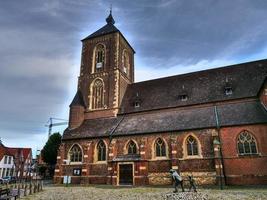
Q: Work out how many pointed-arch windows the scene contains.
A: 9